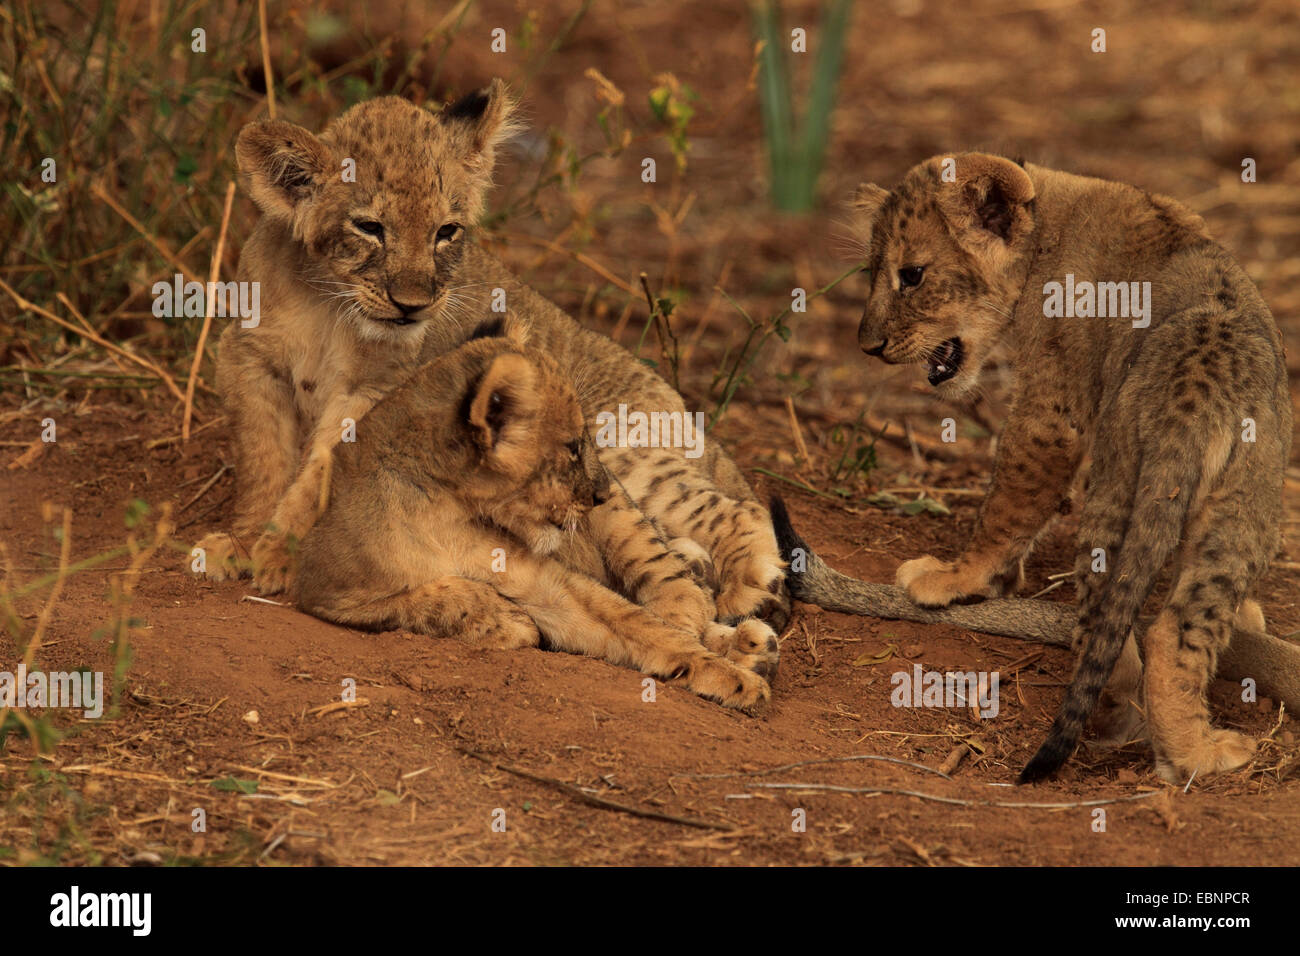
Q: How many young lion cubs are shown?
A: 3